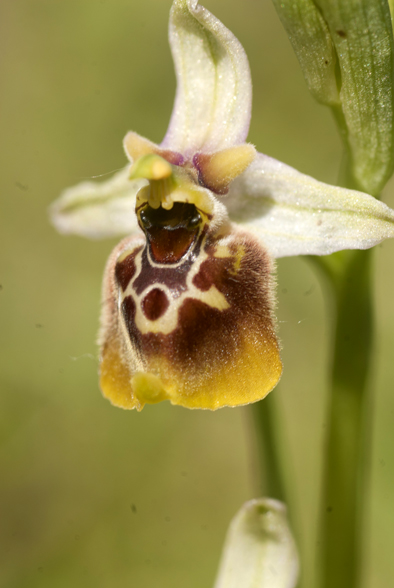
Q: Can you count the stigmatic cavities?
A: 1